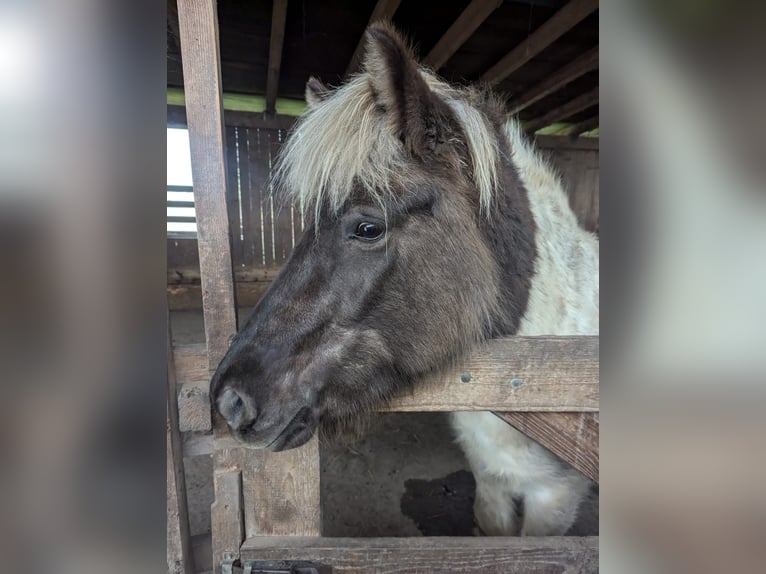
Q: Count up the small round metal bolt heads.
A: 2